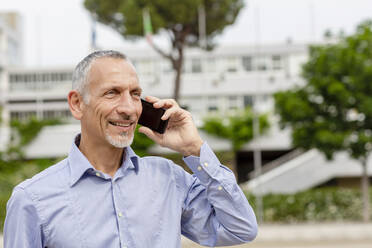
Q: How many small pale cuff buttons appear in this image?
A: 3